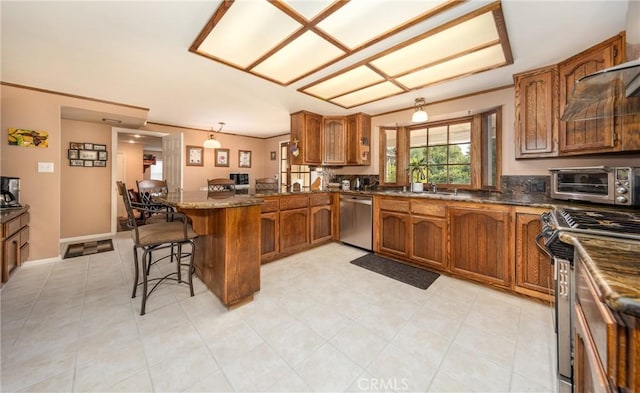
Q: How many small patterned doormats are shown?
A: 1